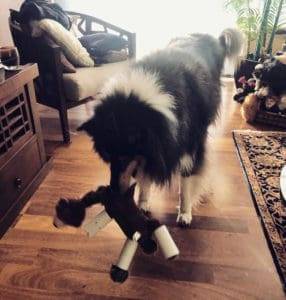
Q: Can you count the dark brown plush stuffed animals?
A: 1